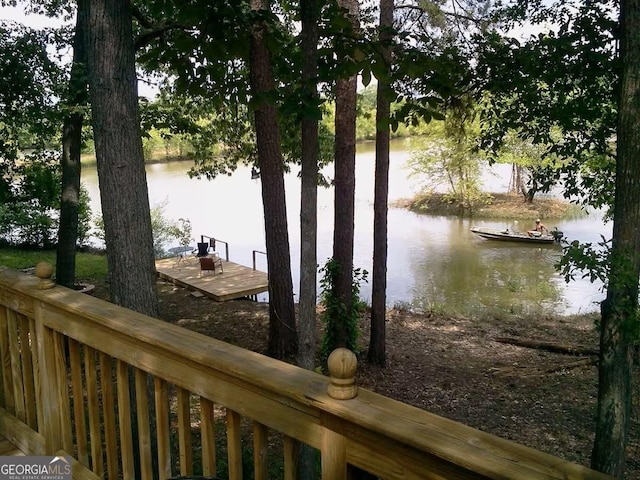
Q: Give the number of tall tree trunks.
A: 7